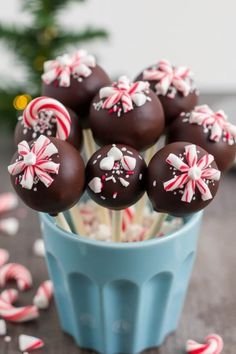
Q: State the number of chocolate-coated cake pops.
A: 8